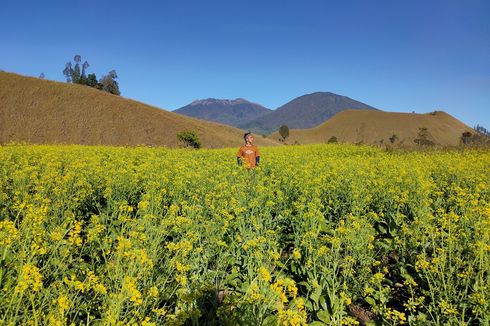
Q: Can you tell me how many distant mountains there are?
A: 2